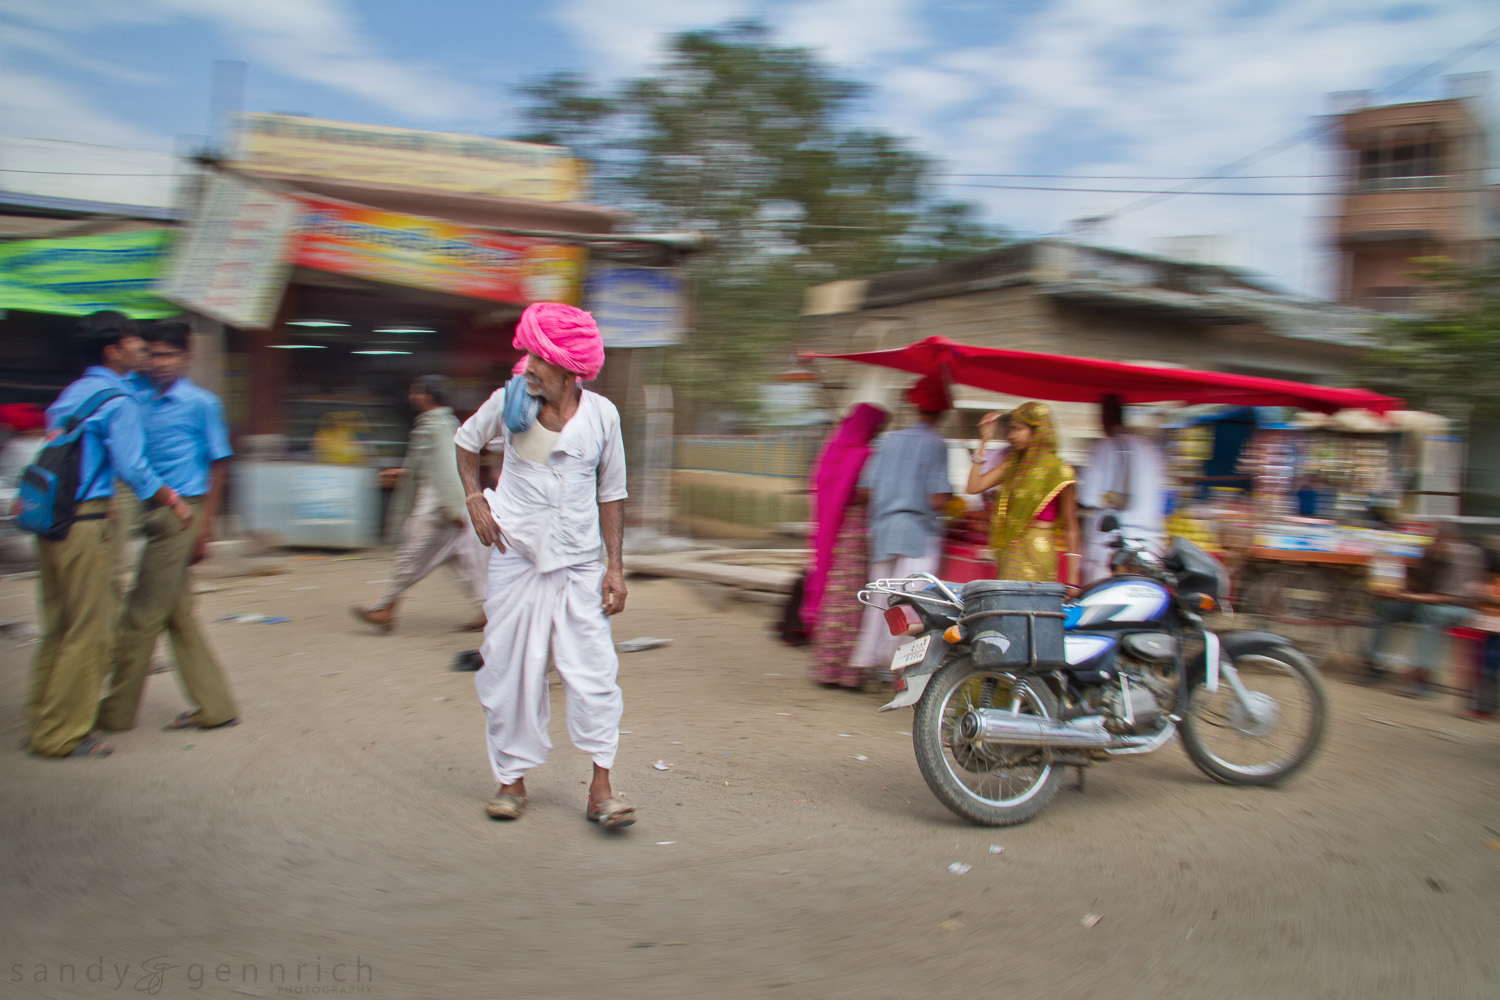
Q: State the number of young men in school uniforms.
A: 2